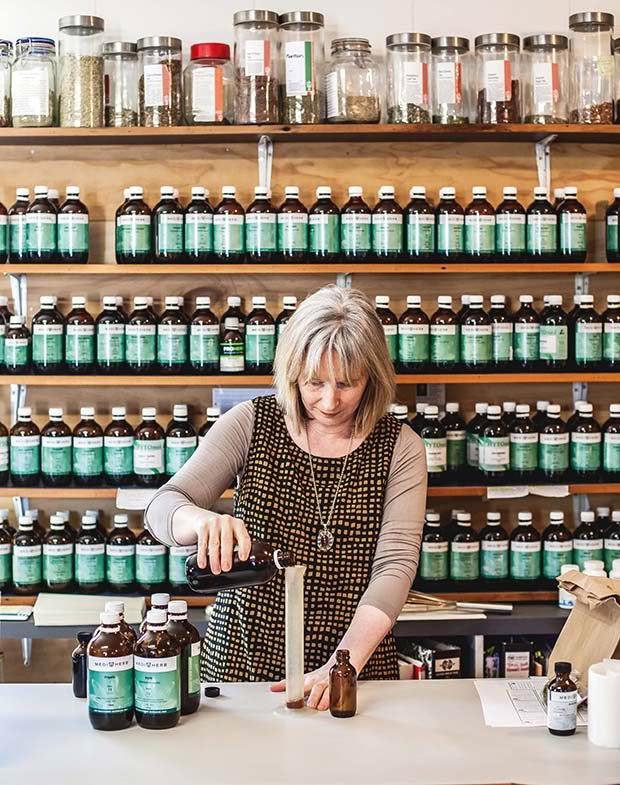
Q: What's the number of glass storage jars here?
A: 15